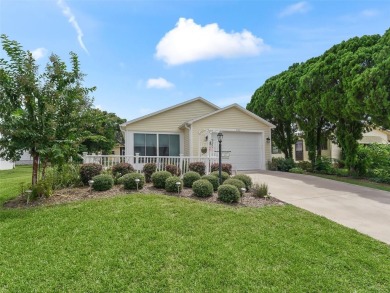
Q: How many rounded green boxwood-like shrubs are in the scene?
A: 11